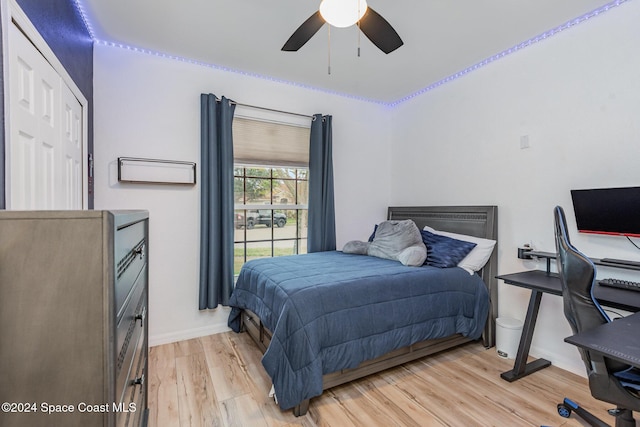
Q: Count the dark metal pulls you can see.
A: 3